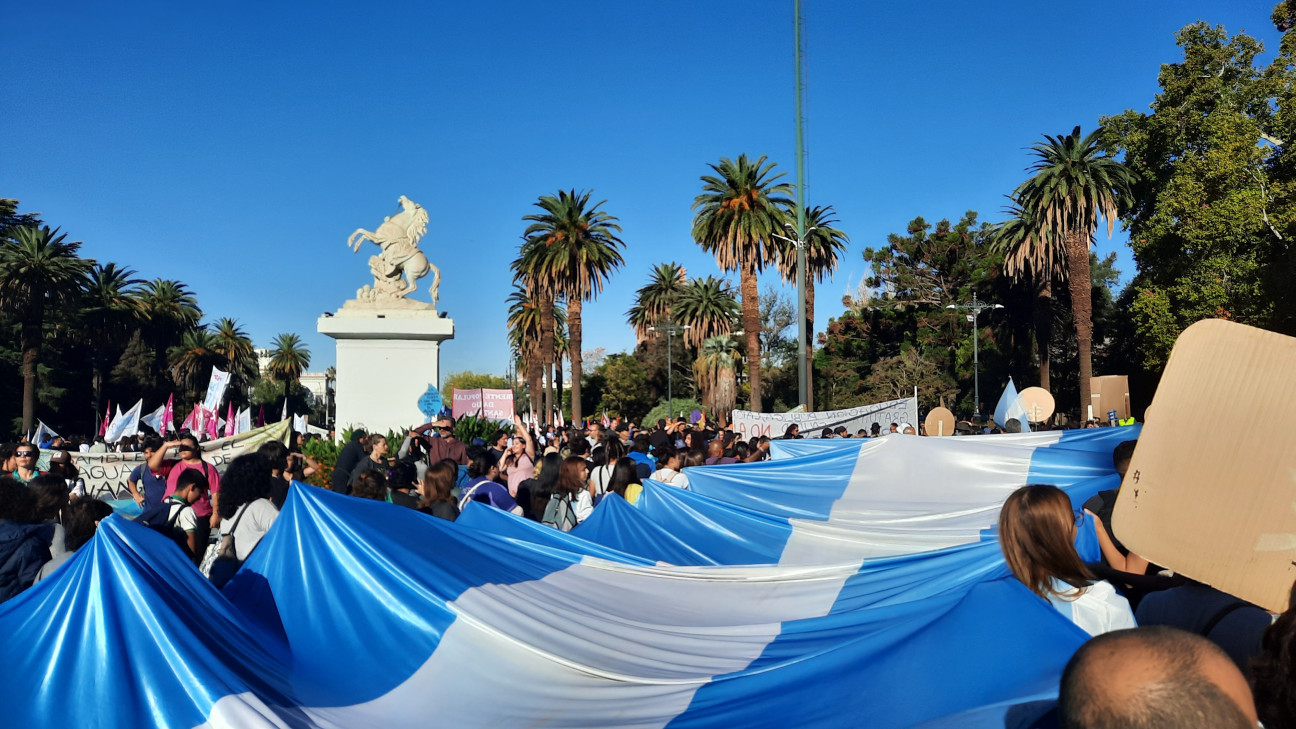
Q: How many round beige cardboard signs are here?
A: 2